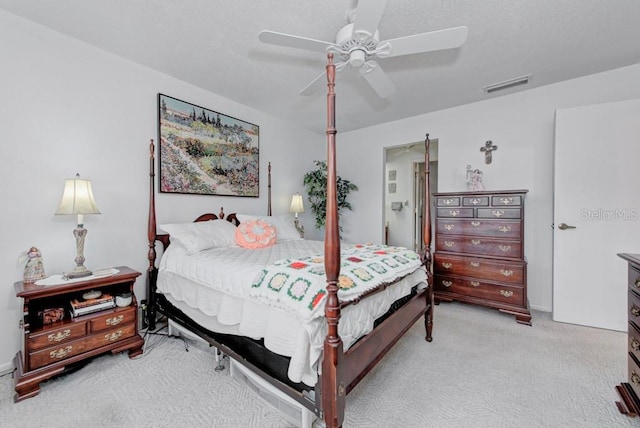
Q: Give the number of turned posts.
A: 4